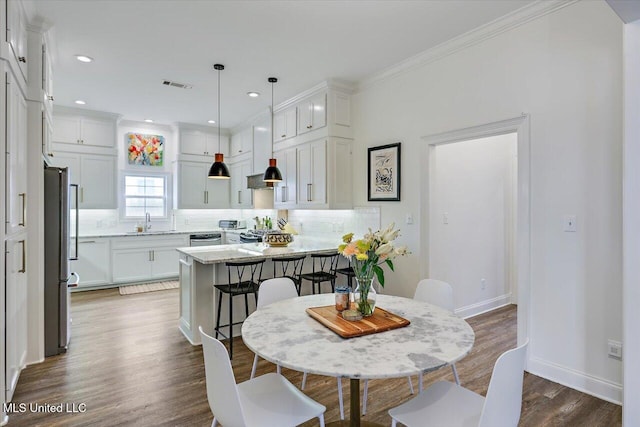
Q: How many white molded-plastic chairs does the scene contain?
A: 4